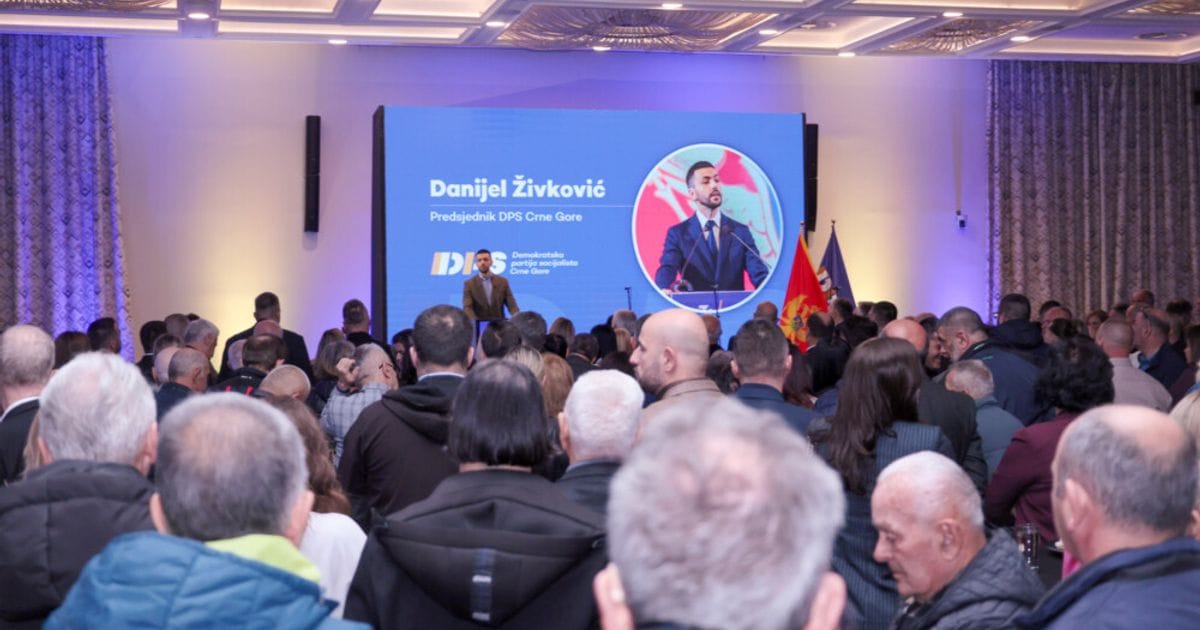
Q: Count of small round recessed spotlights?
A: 9